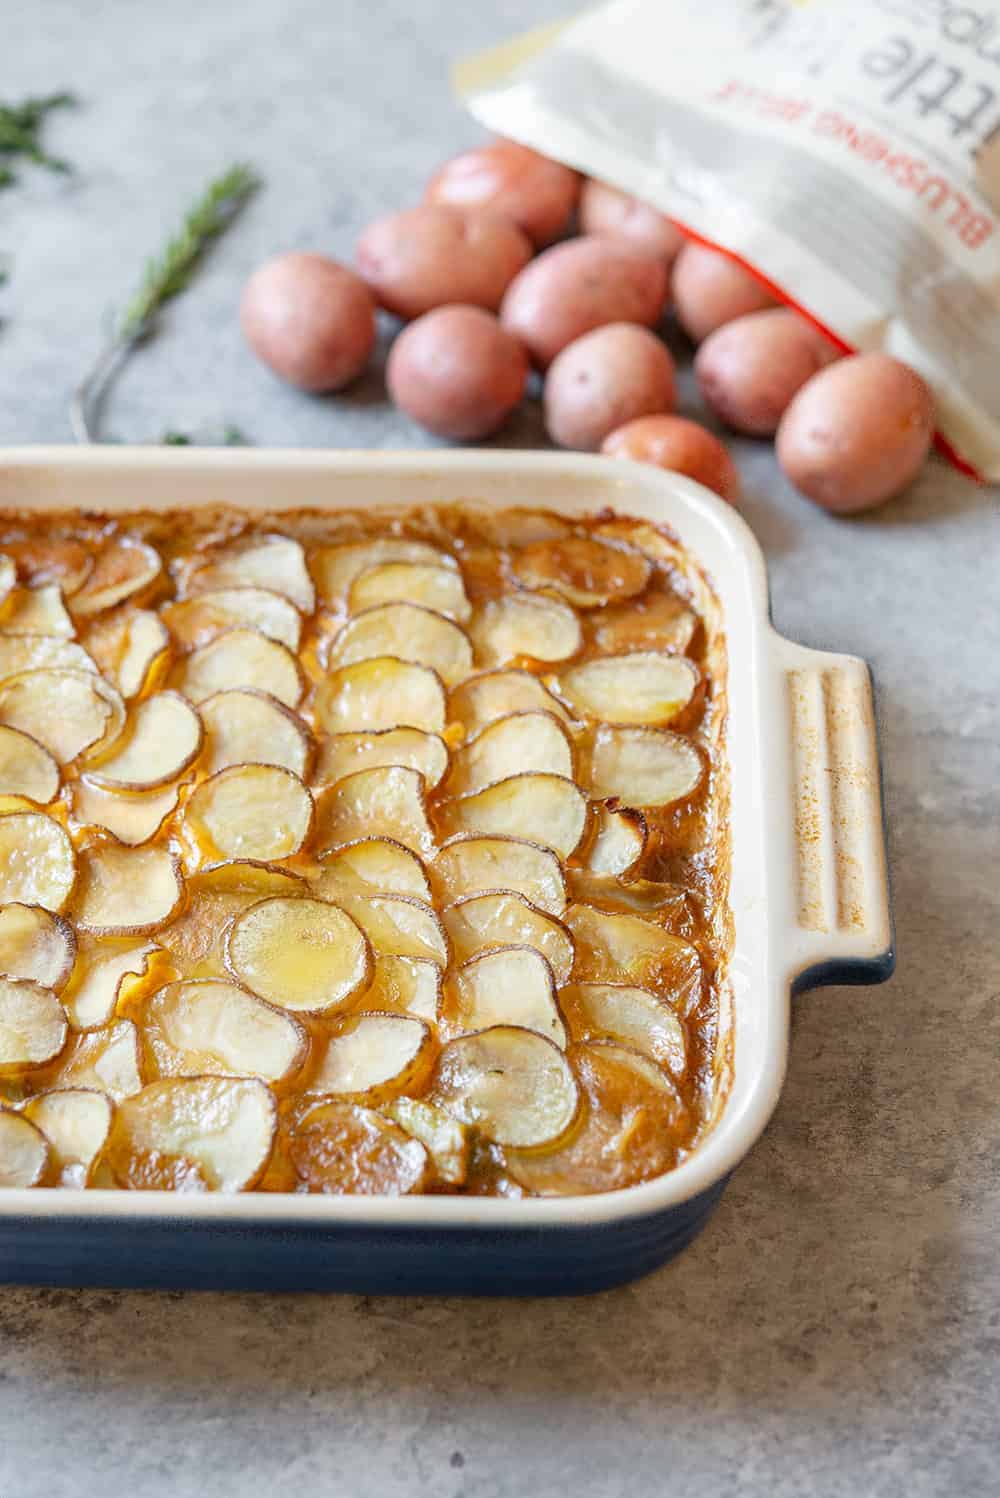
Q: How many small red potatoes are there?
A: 11